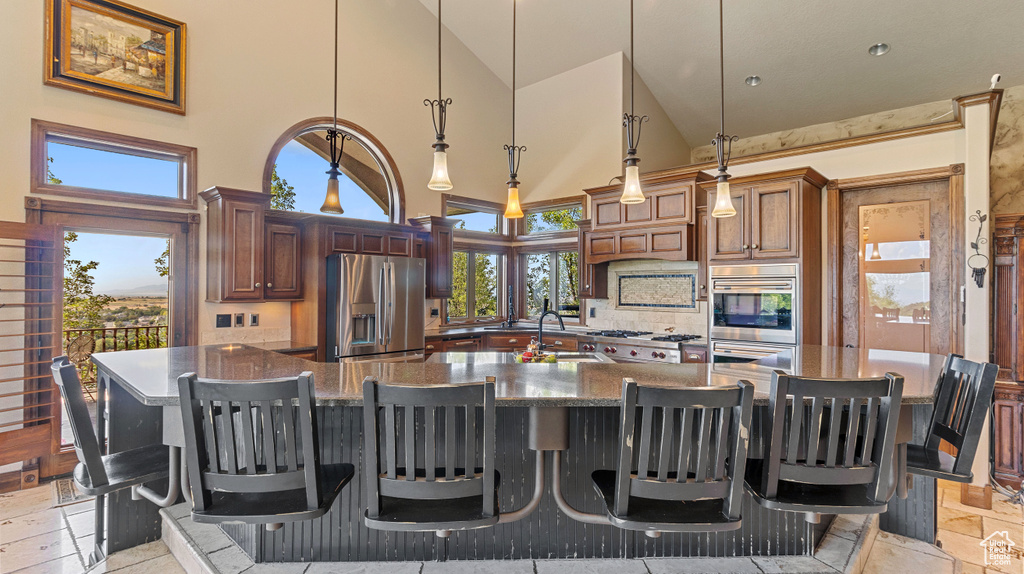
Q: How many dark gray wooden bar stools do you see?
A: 6